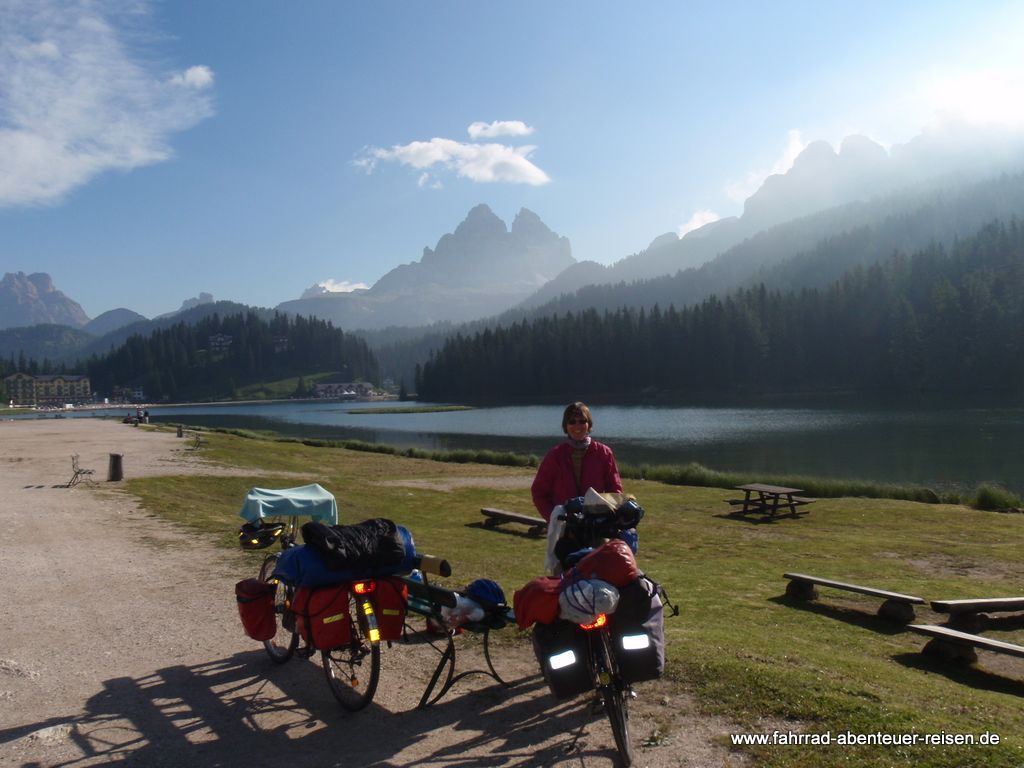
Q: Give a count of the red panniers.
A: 3